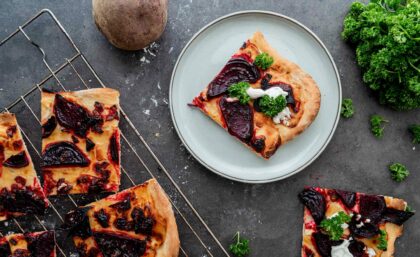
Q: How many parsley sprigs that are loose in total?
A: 5